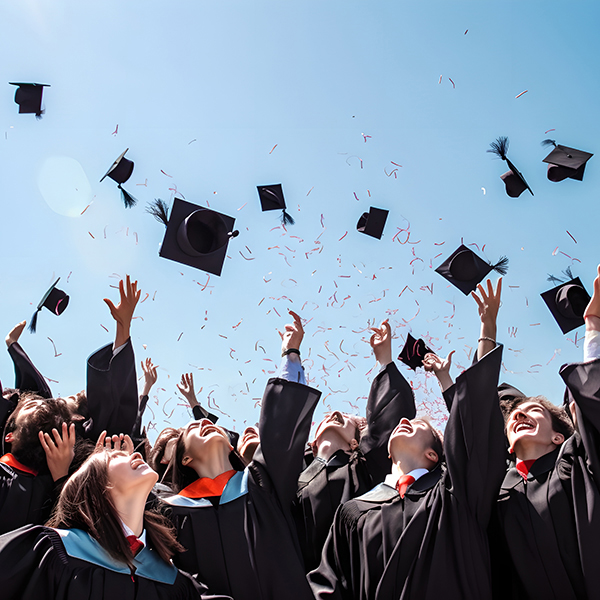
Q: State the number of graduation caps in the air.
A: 11